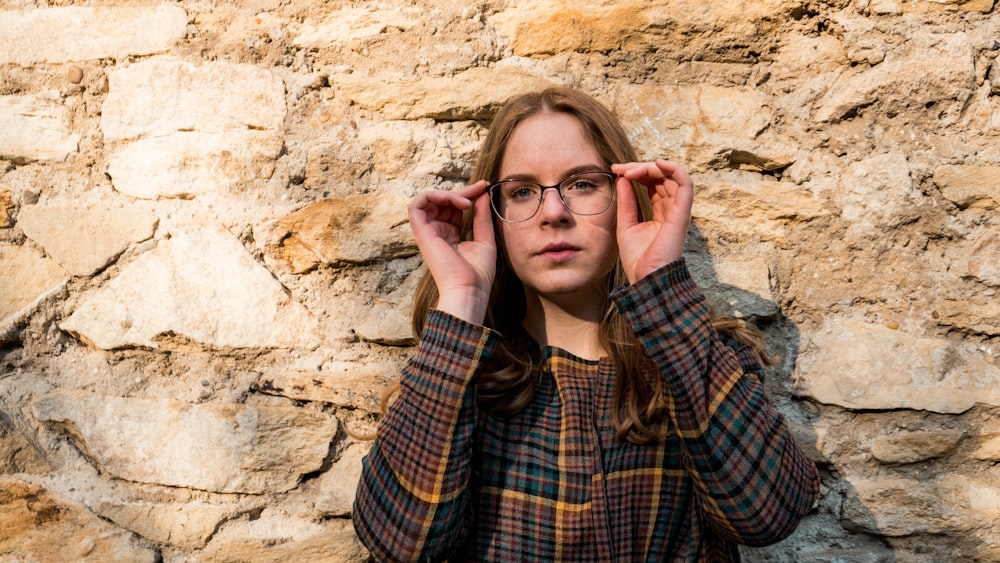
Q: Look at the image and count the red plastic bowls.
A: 0